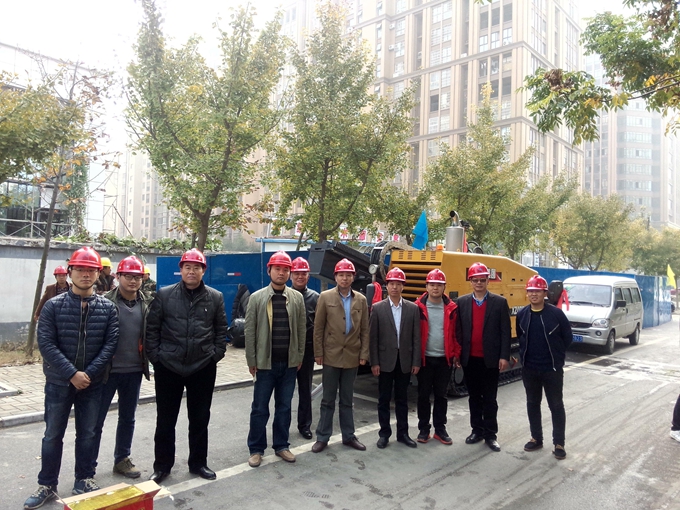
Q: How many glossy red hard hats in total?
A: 11